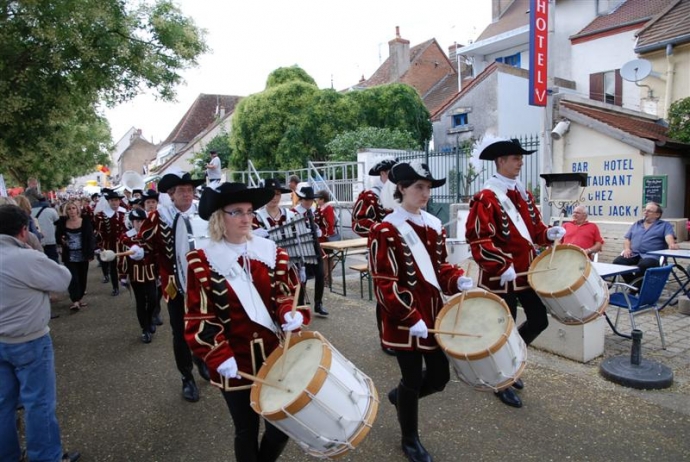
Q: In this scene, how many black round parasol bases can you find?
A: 1